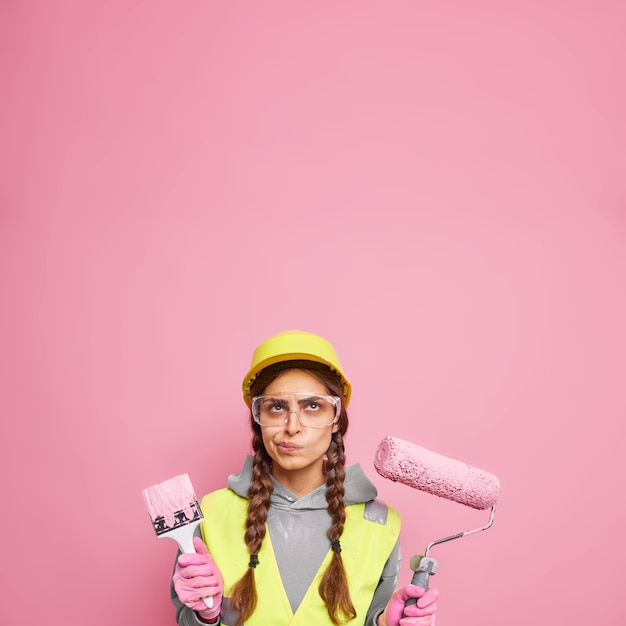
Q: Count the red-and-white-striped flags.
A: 0